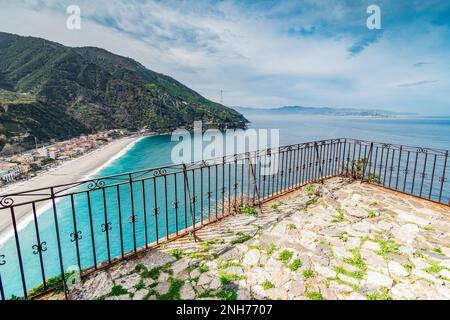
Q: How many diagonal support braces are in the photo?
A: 4